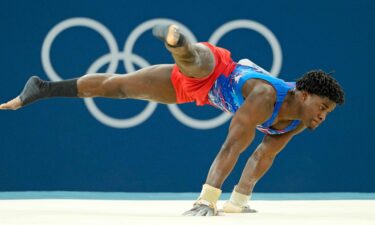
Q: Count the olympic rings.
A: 5